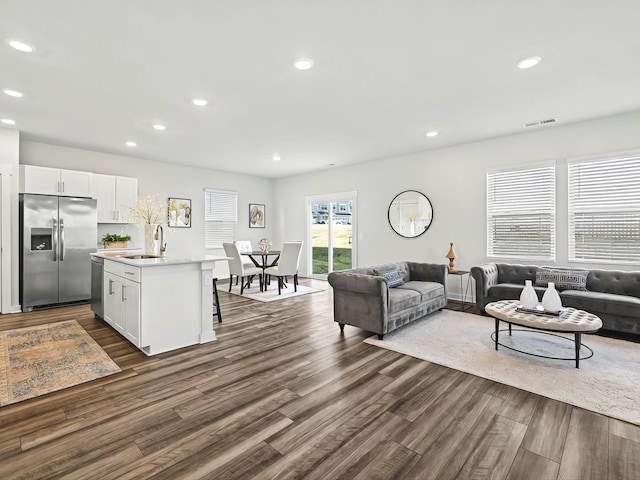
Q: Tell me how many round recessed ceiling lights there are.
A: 10